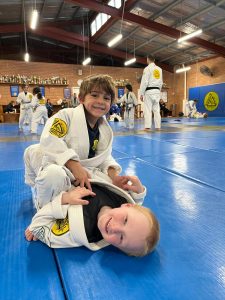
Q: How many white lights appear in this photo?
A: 7